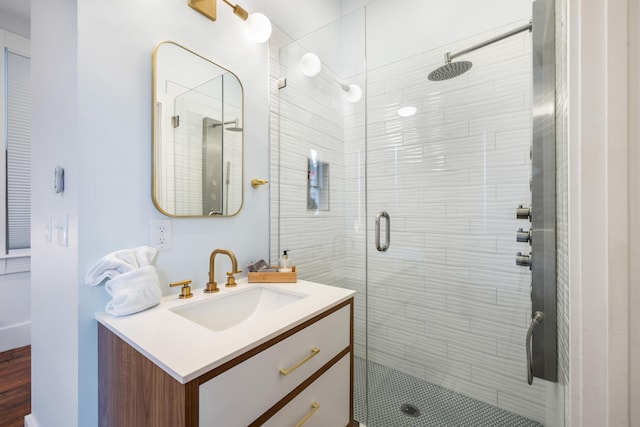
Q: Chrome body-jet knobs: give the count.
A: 3